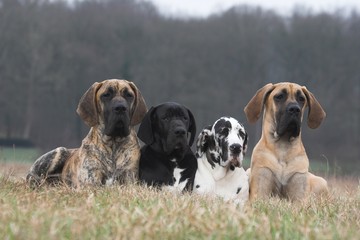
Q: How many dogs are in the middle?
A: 2